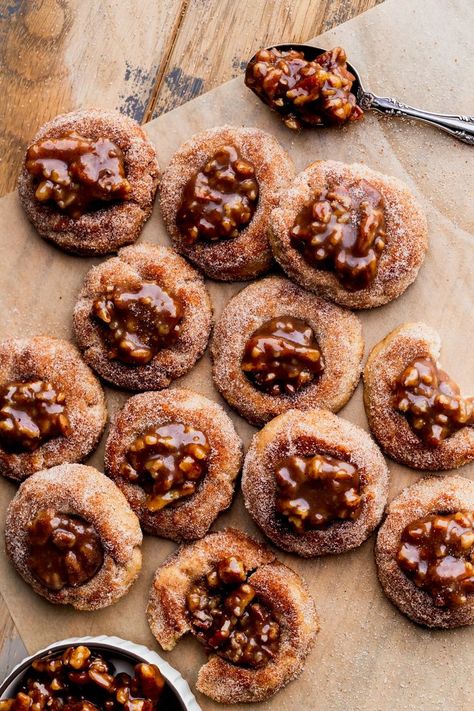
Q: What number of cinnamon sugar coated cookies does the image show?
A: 12